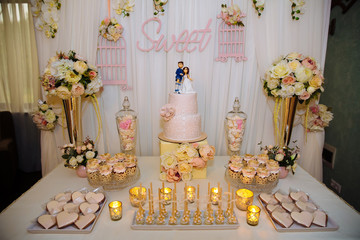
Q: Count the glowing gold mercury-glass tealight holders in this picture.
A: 7